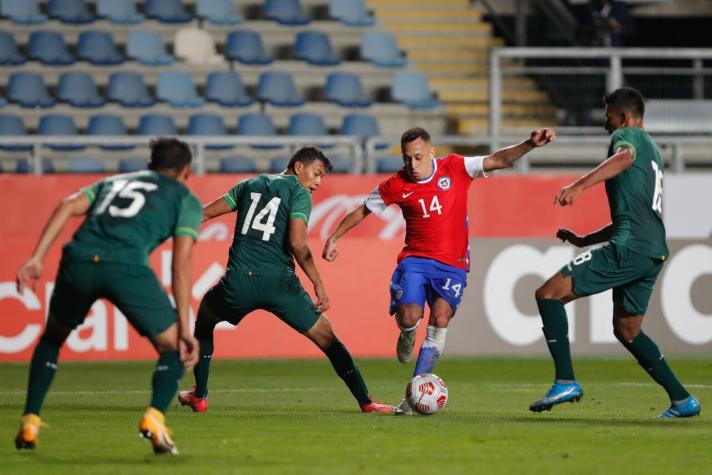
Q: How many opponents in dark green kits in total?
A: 3